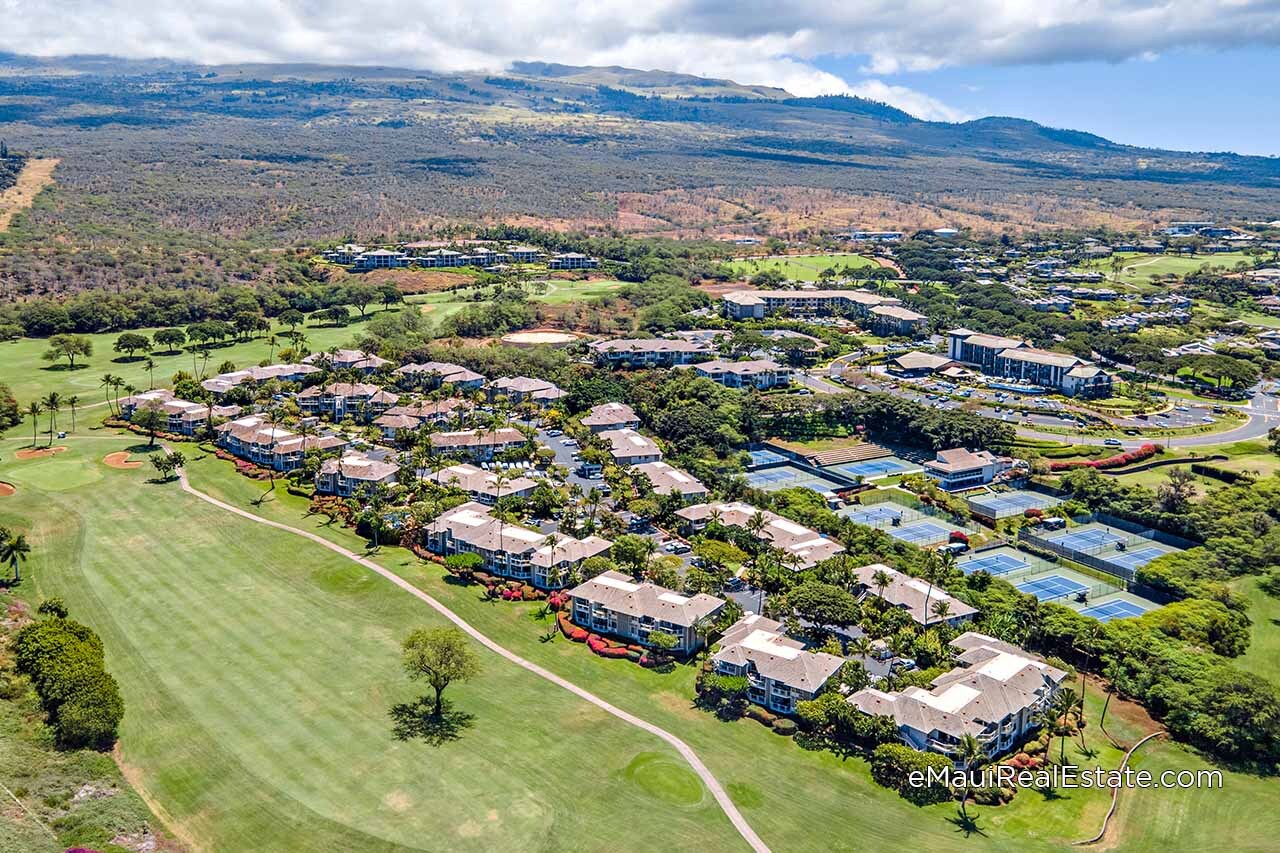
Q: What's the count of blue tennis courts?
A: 12